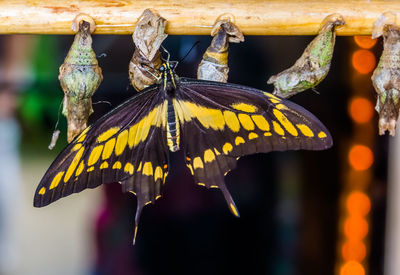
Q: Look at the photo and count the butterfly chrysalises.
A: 5